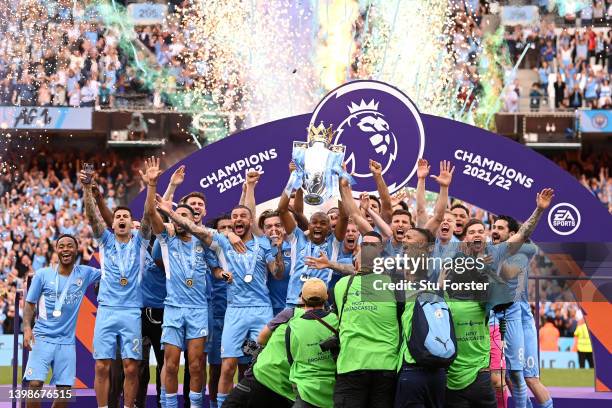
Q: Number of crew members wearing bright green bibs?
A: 5